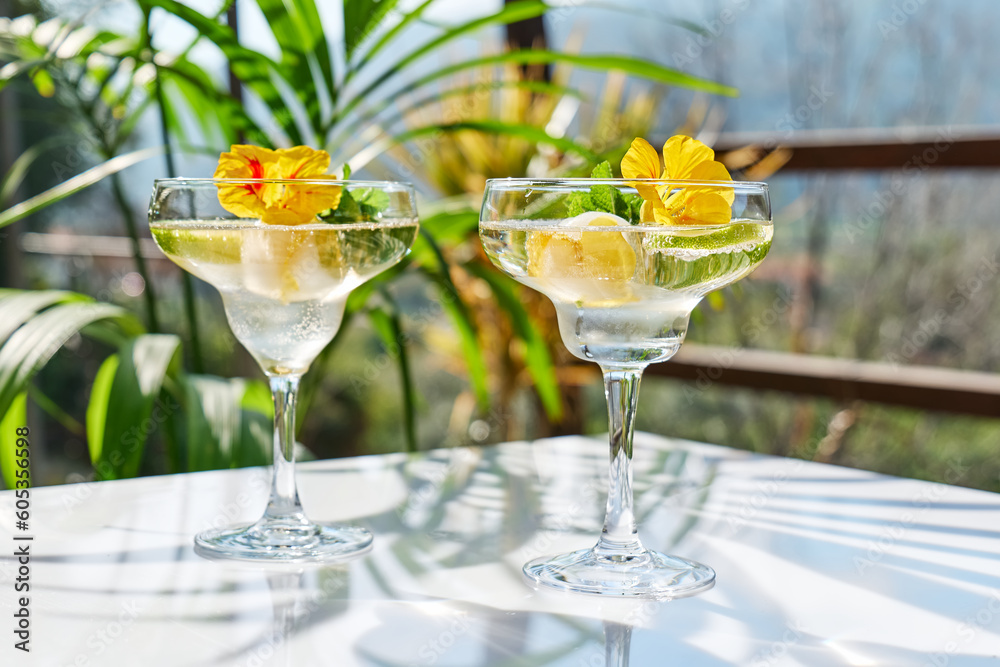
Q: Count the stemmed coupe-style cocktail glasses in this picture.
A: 2